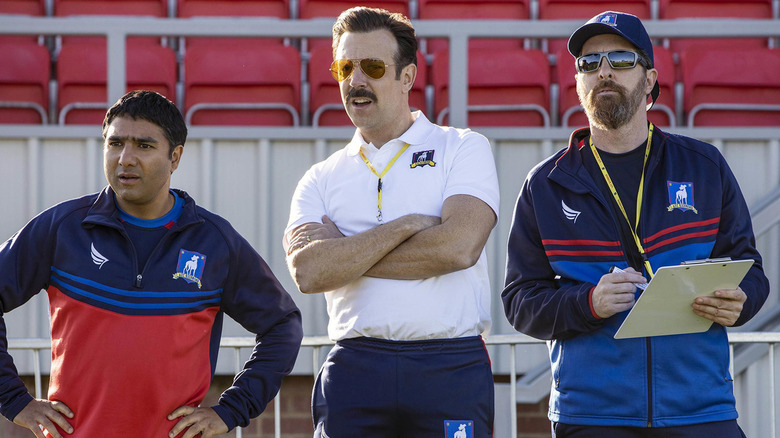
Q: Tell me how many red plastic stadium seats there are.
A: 14